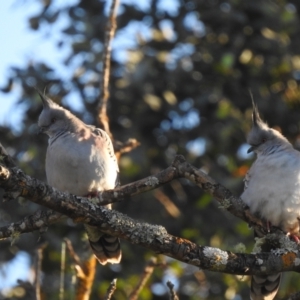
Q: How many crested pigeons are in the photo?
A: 2